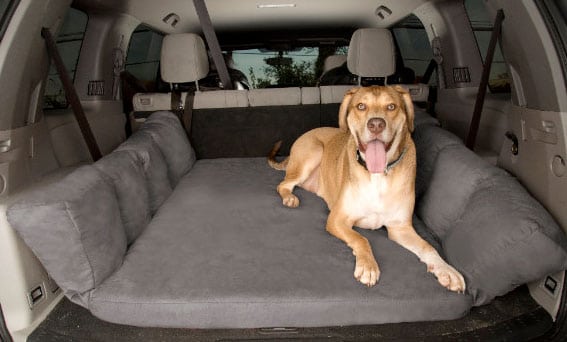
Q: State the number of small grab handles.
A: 2